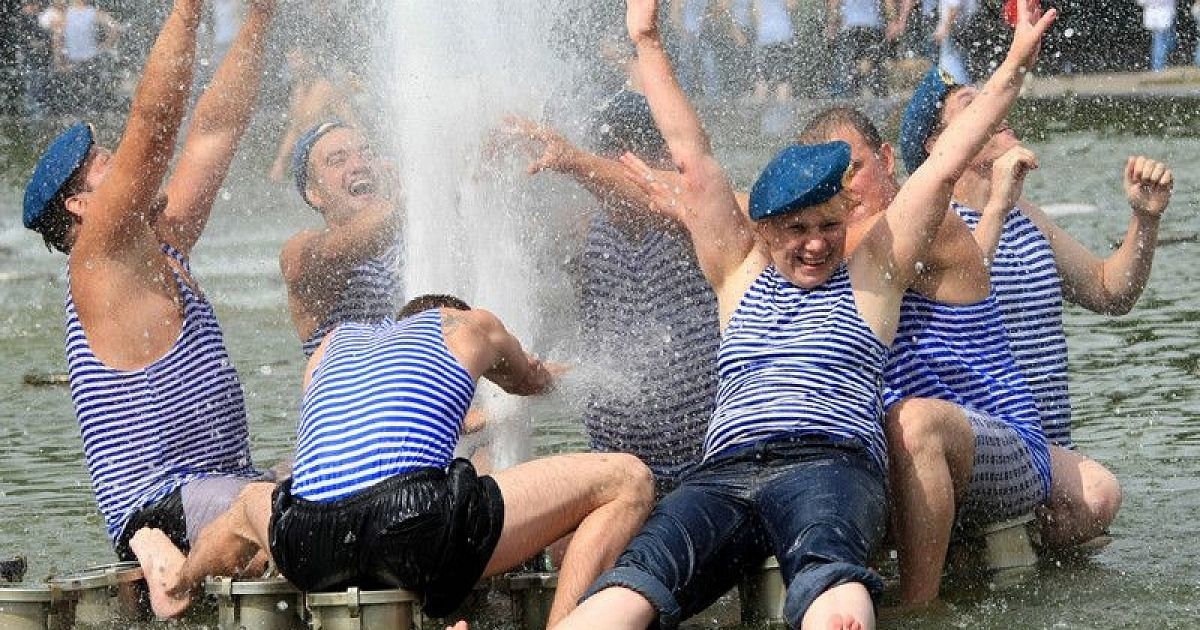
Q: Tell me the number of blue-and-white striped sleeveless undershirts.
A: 7